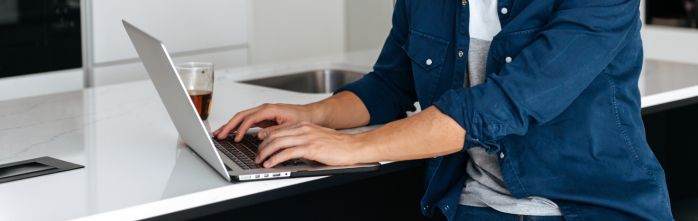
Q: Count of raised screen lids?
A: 1